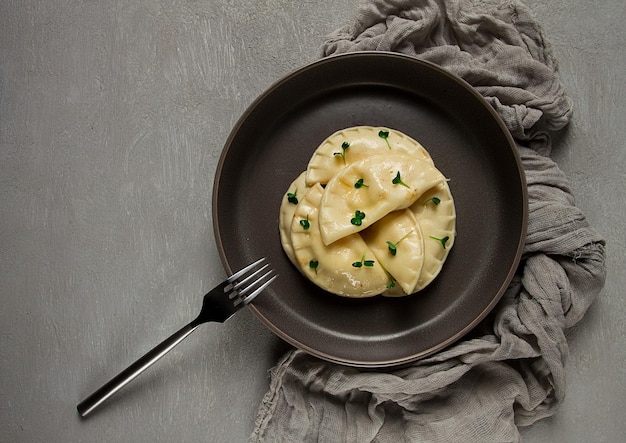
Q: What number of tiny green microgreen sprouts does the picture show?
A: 13